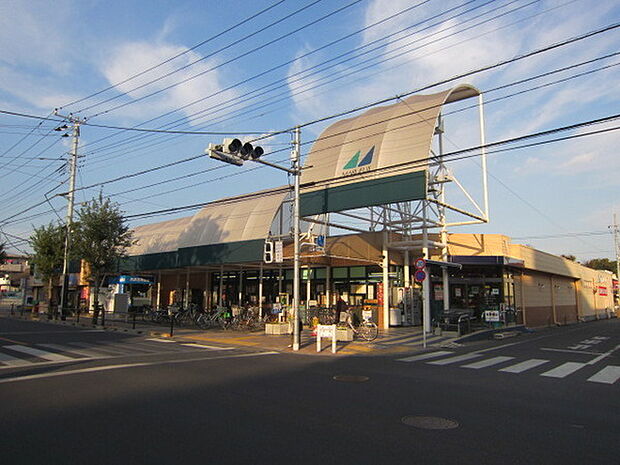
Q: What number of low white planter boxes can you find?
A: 2